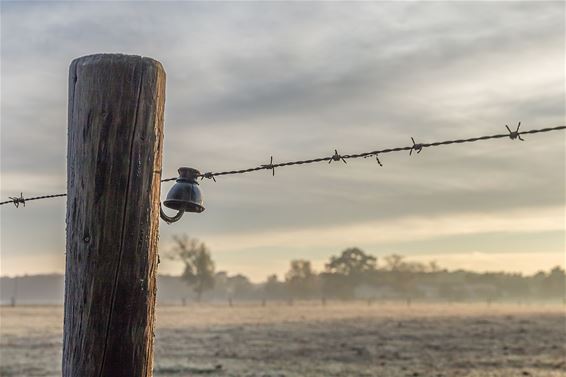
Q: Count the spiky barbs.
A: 6